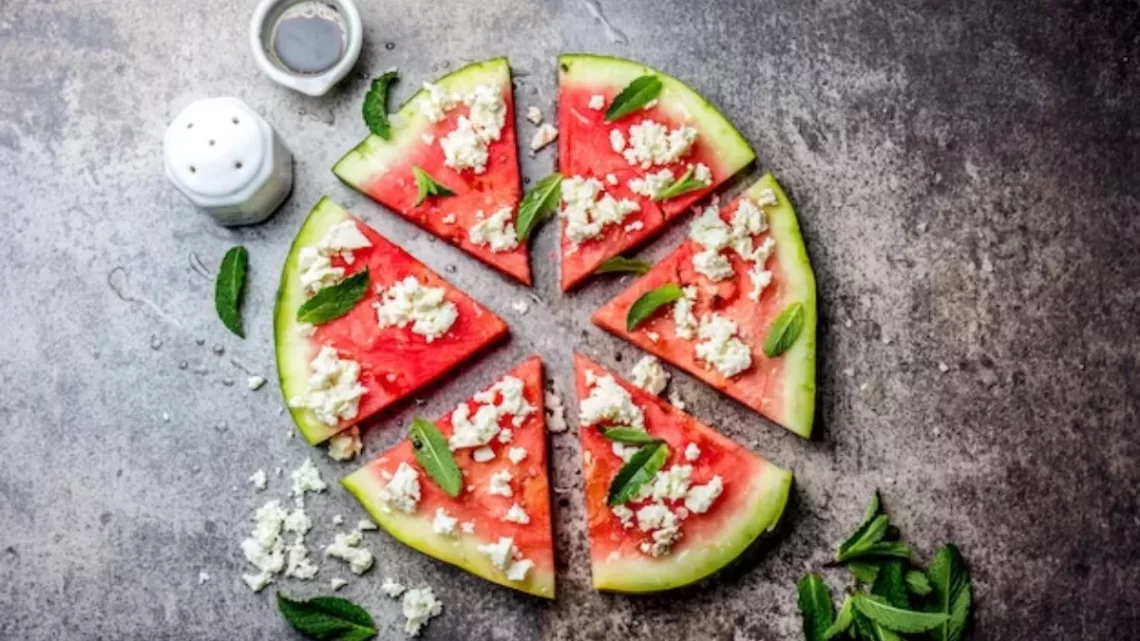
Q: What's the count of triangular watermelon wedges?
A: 6